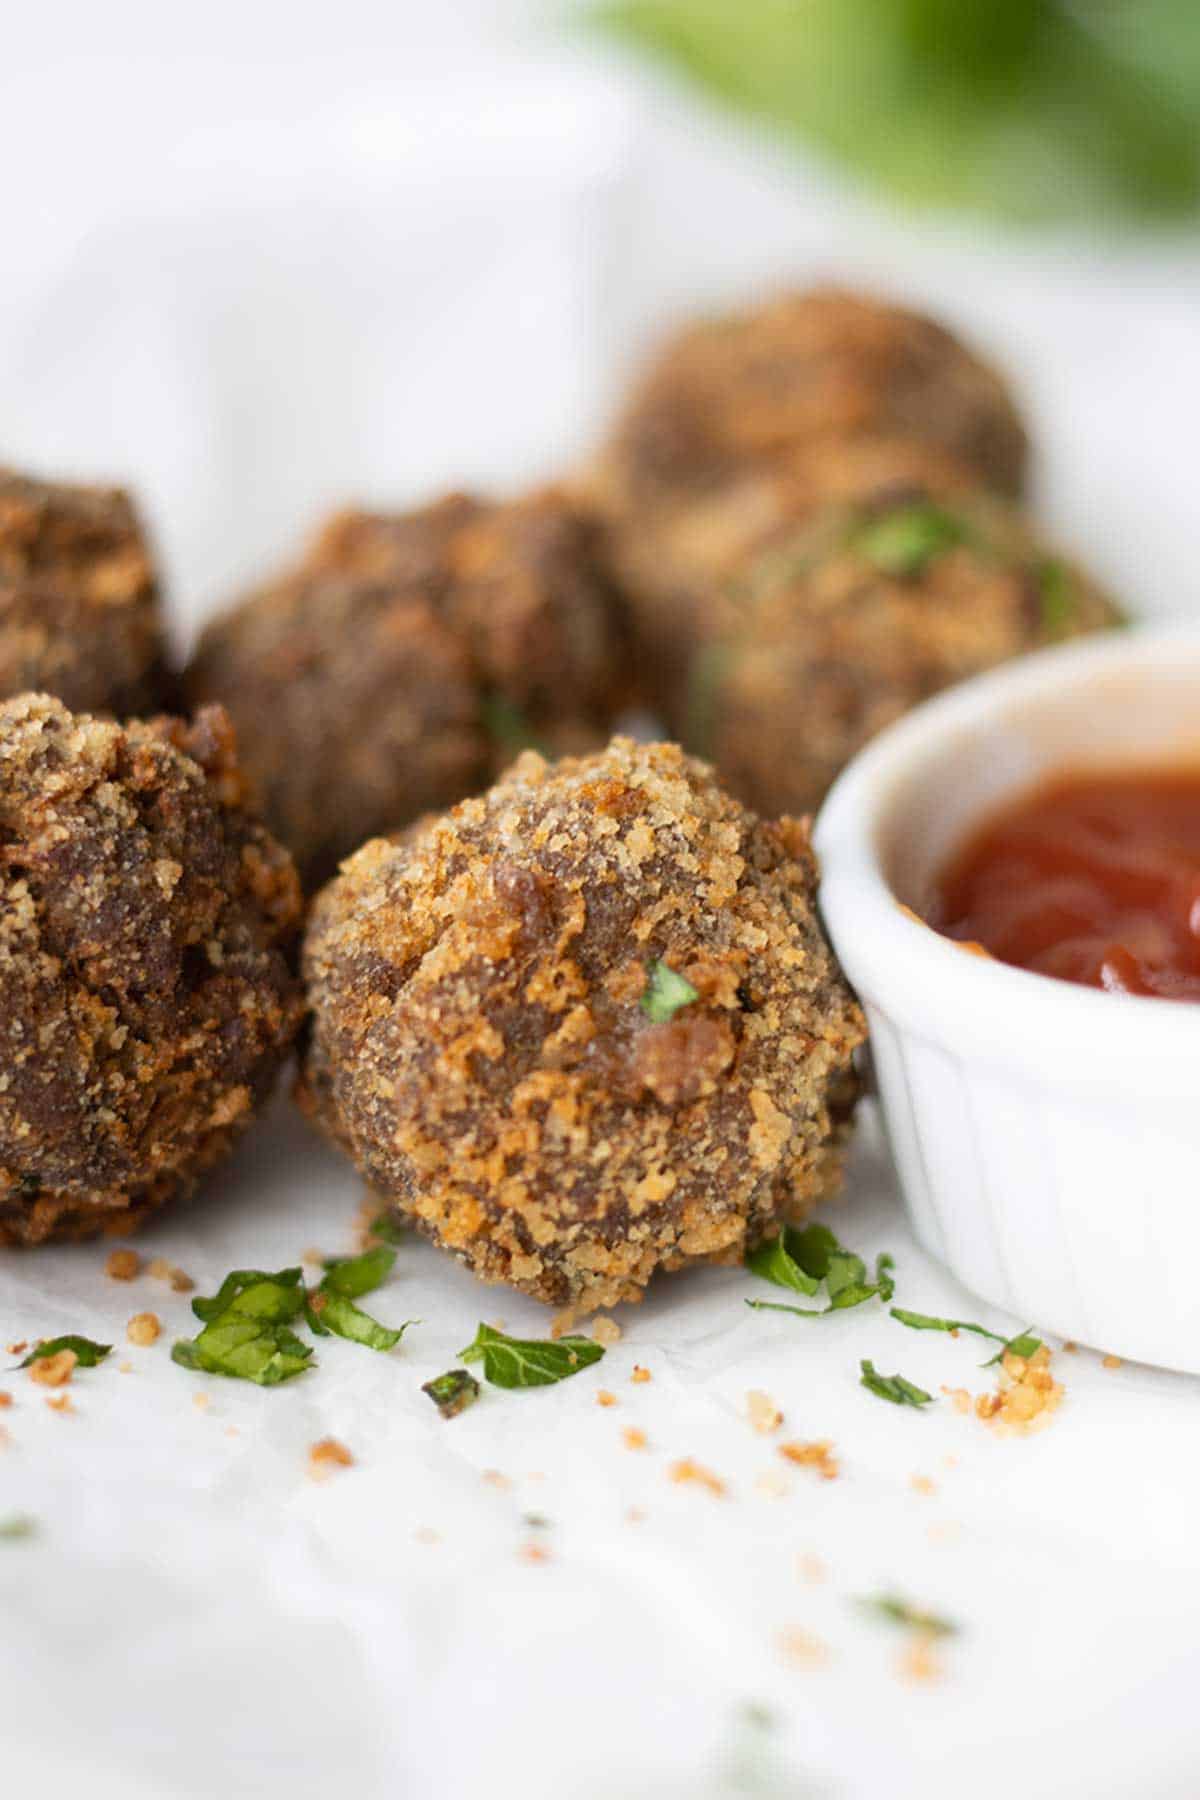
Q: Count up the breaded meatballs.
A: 6